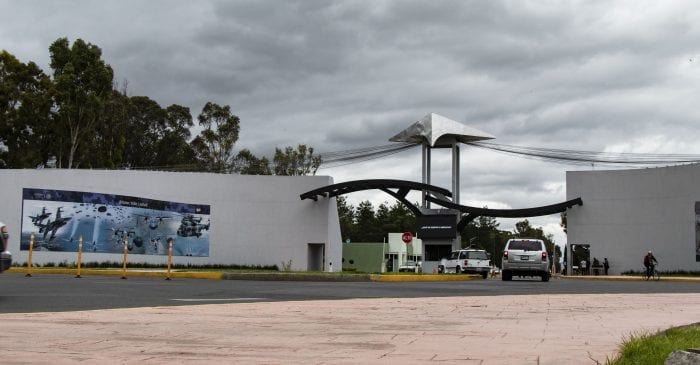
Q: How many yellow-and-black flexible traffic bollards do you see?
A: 4